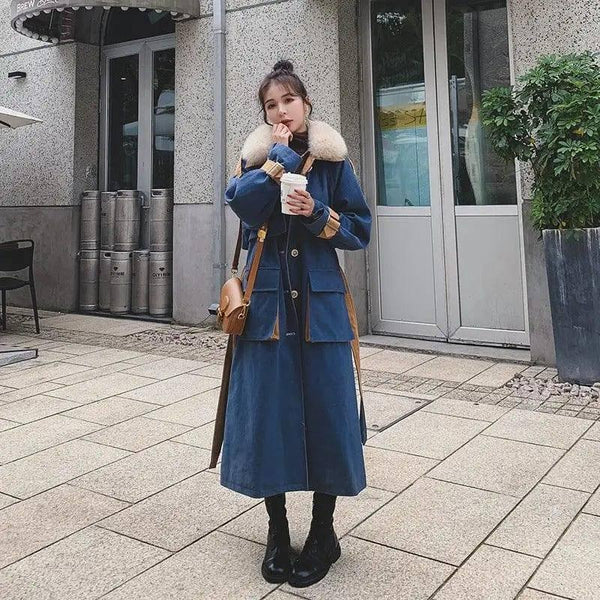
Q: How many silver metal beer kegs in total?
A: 9